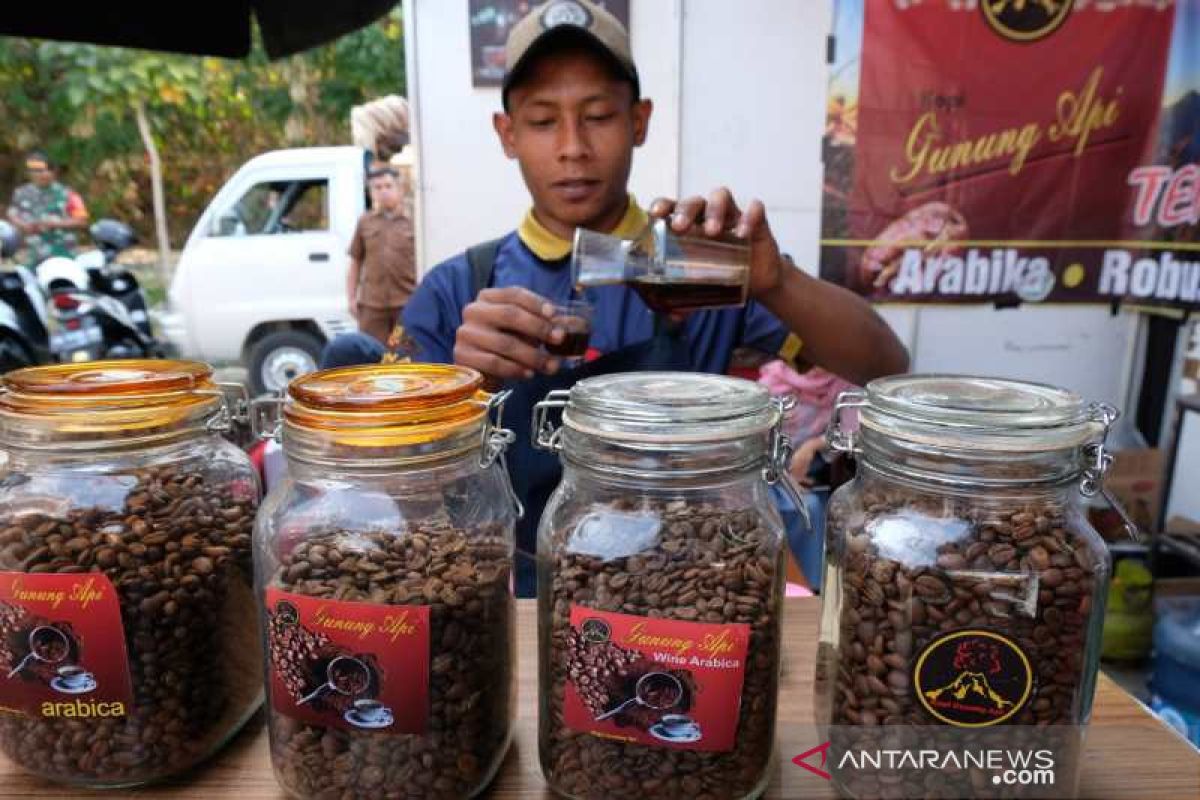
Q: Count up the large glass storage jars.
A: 4